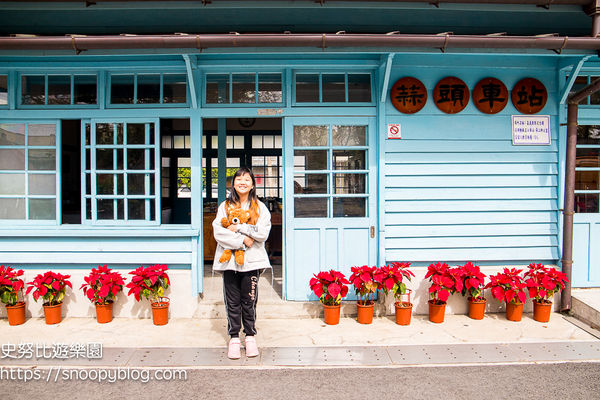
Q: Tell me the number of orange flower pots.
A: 11